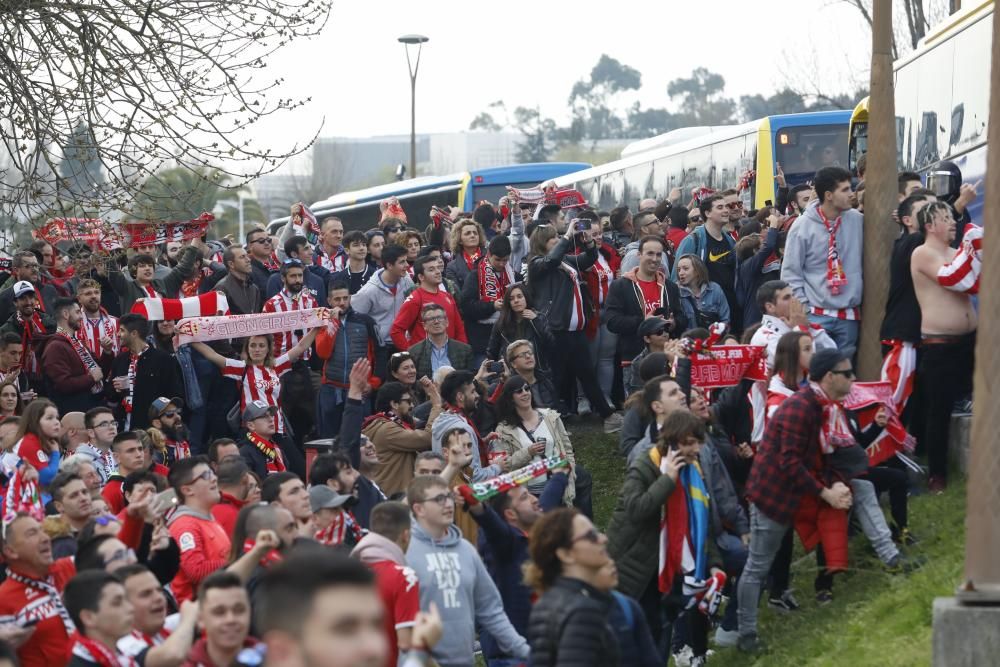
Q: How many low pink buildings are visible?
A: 0